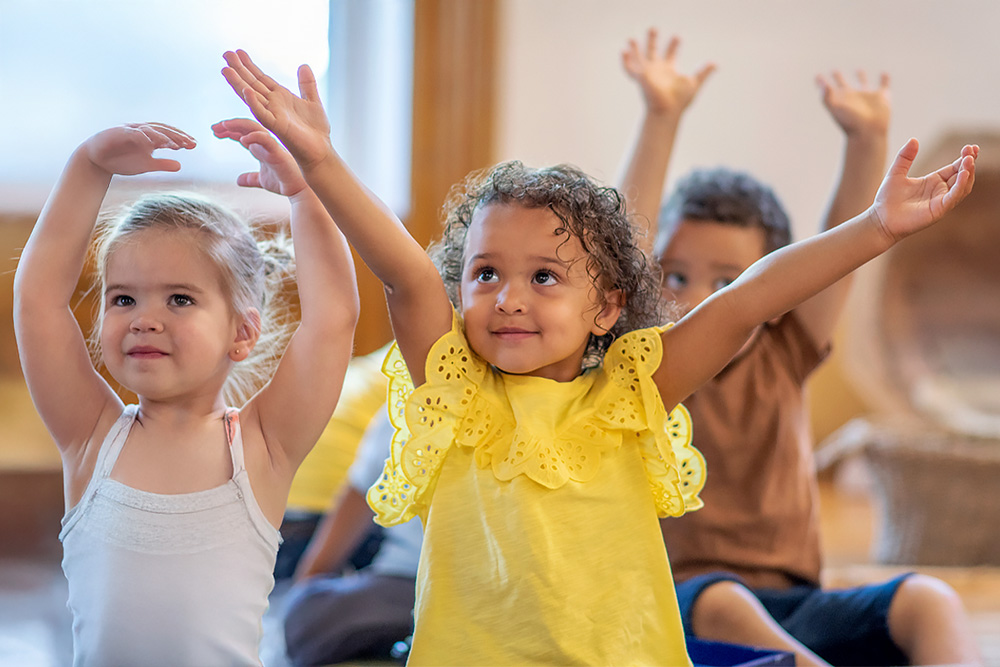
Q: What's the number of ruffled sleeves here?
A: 2